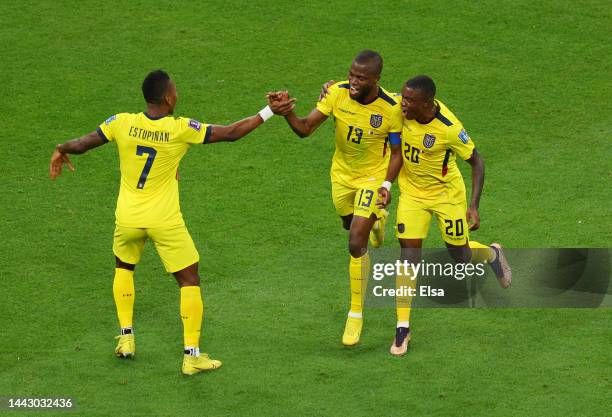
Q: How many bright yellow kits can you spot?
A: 3